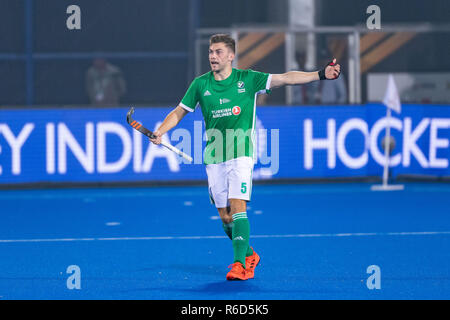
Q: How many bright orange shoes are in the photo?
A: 2